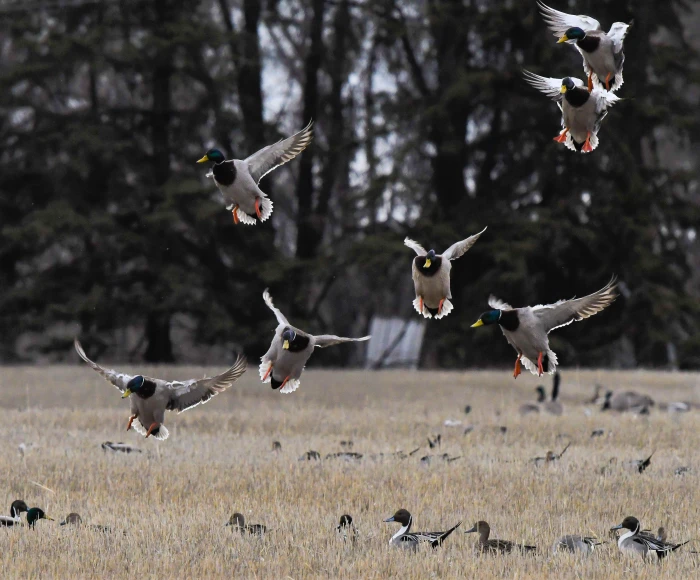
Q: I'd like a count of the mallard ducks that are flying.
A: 7